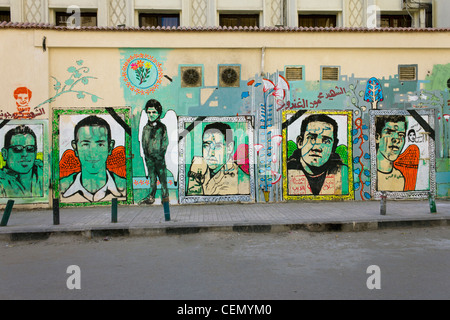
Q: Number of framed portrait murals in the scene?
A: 5